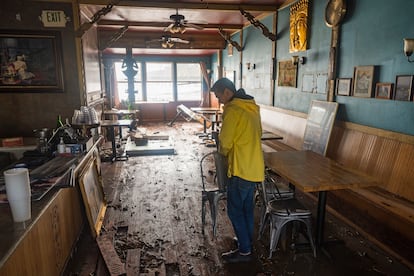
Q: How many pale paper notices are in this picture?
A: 2